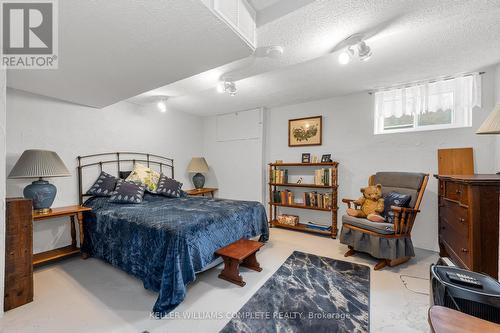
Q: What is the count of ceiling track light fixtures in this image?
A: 3